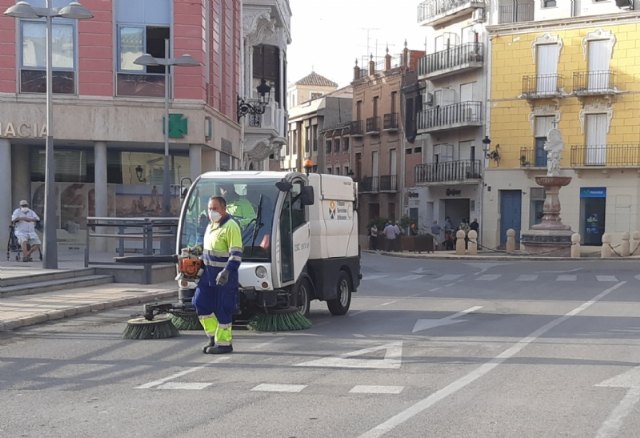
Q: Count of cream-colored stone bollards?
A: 7